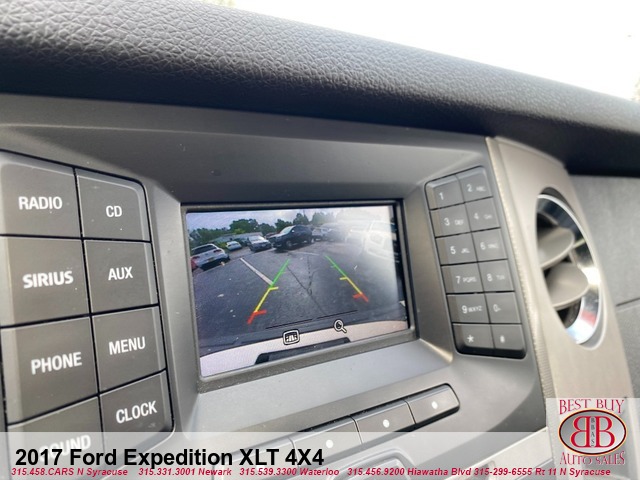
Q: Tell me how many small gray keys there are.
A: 12